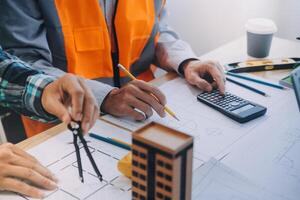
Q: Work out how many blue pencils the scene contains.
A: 3